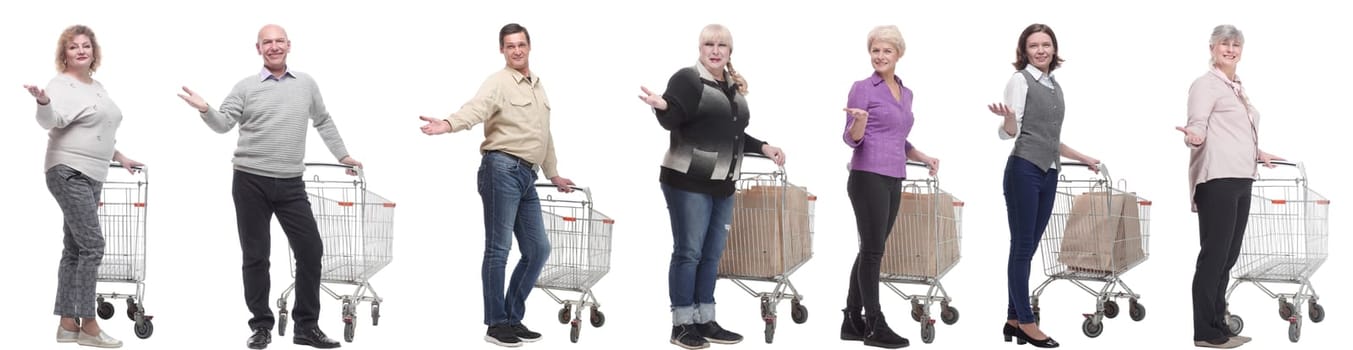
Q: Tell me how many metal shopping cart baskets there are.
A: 7